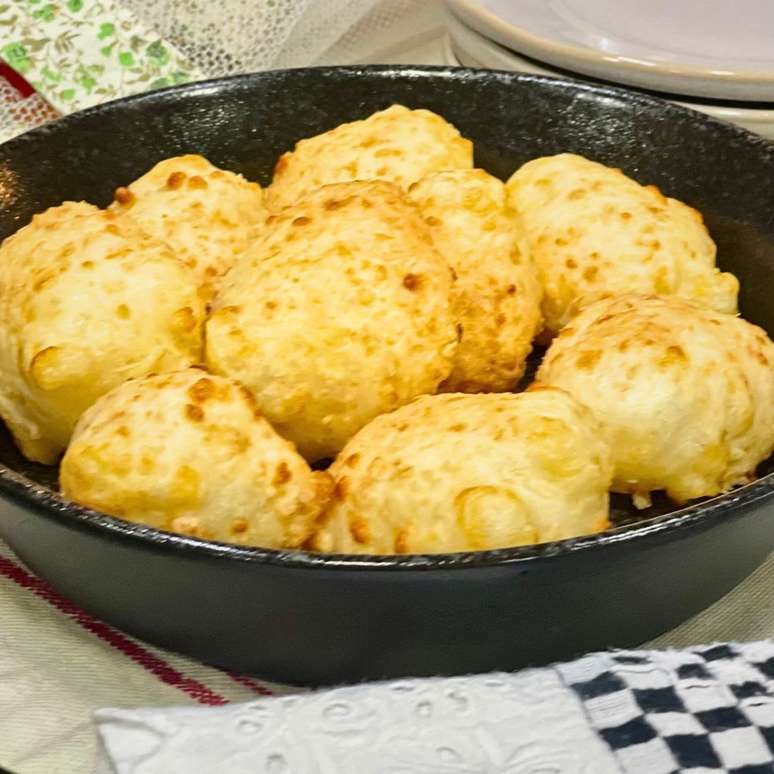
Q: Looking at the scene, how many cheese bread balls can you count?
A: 9